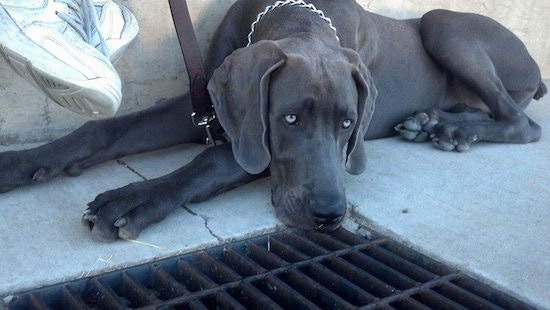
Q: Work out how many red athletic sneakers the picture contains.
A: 0